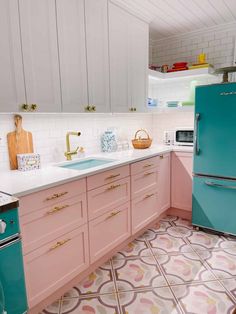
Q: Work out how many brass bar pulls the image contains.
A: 9